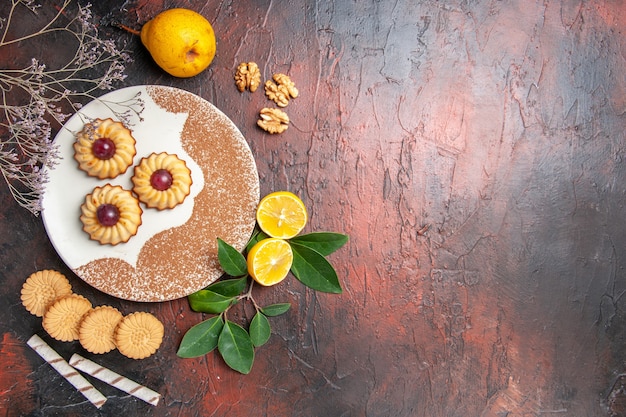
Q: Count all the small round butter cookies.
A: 4